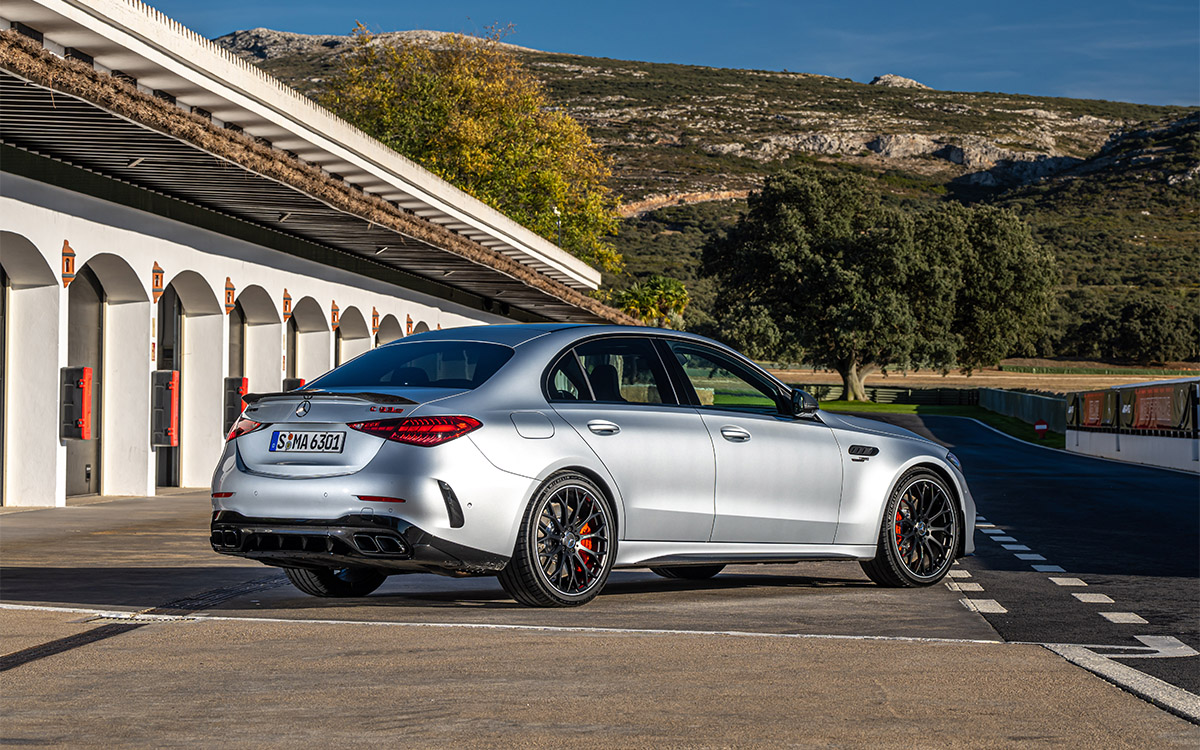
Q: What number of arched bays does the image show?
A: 8